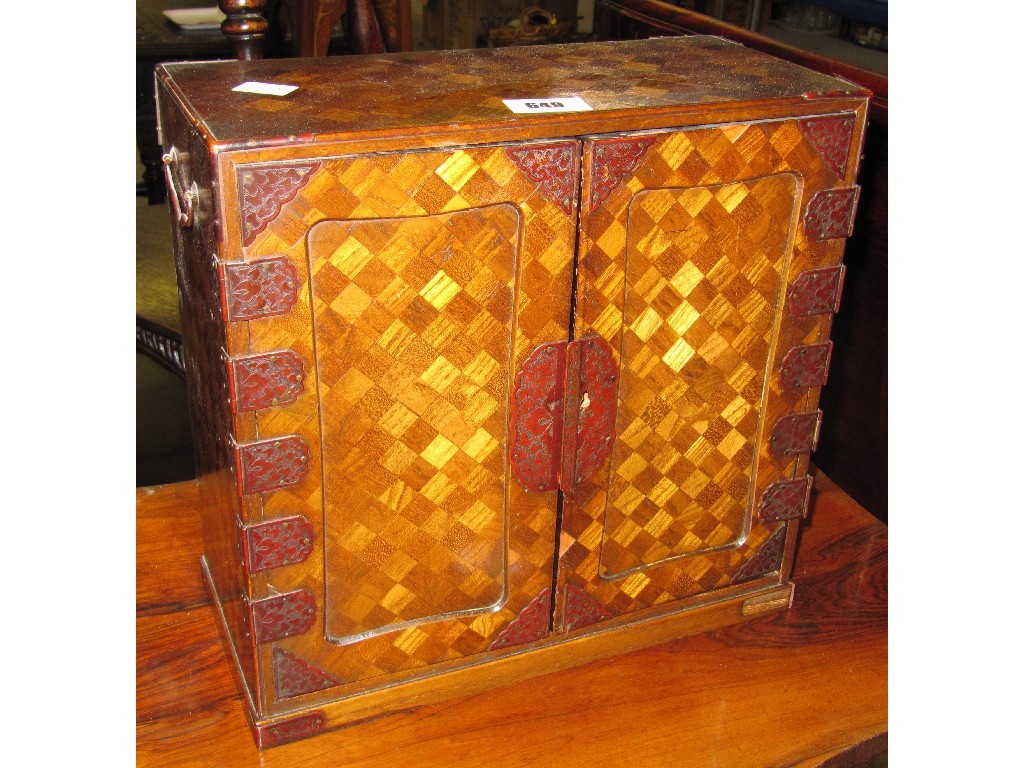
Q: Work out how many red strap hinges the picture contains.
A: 10